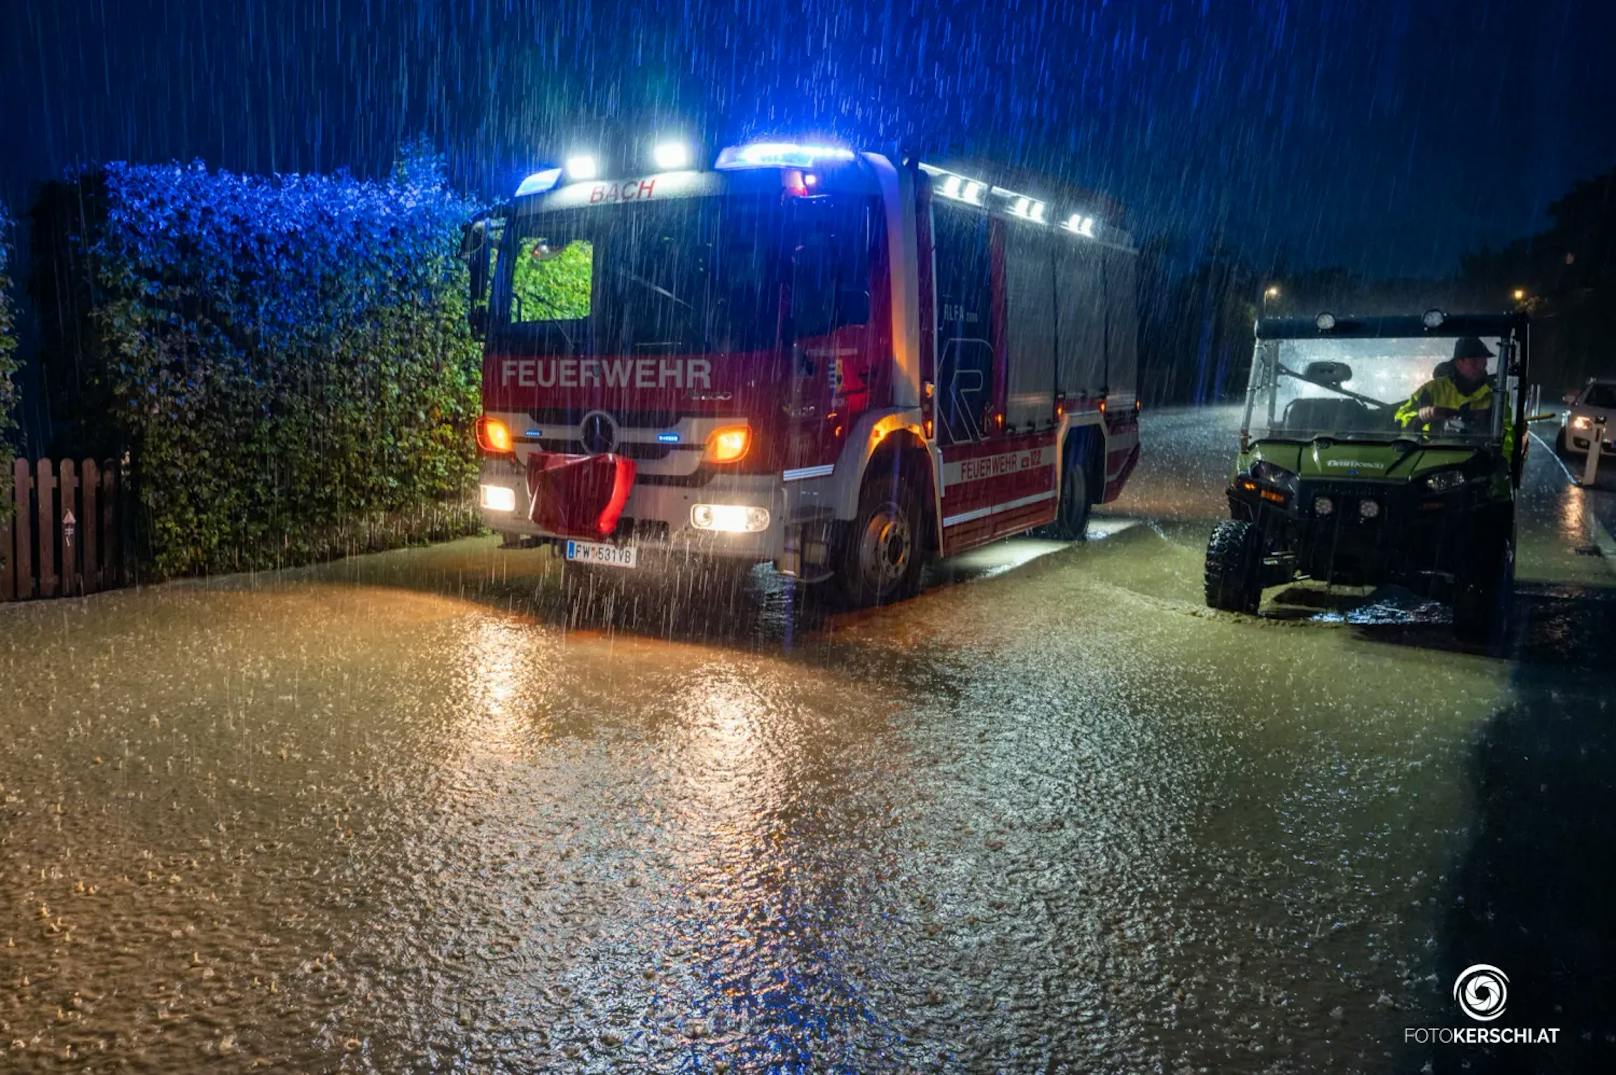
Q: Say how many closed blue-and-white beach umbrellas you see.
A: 0